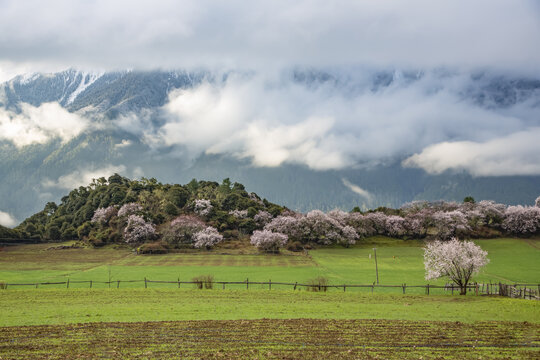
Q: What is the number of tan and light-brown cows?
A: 0